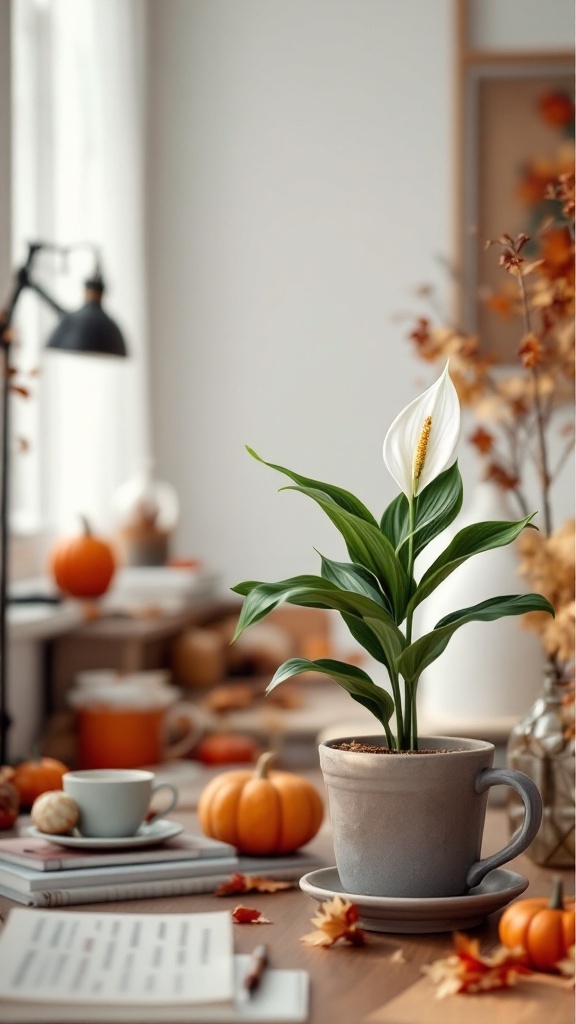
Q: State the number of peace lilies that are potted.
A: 1